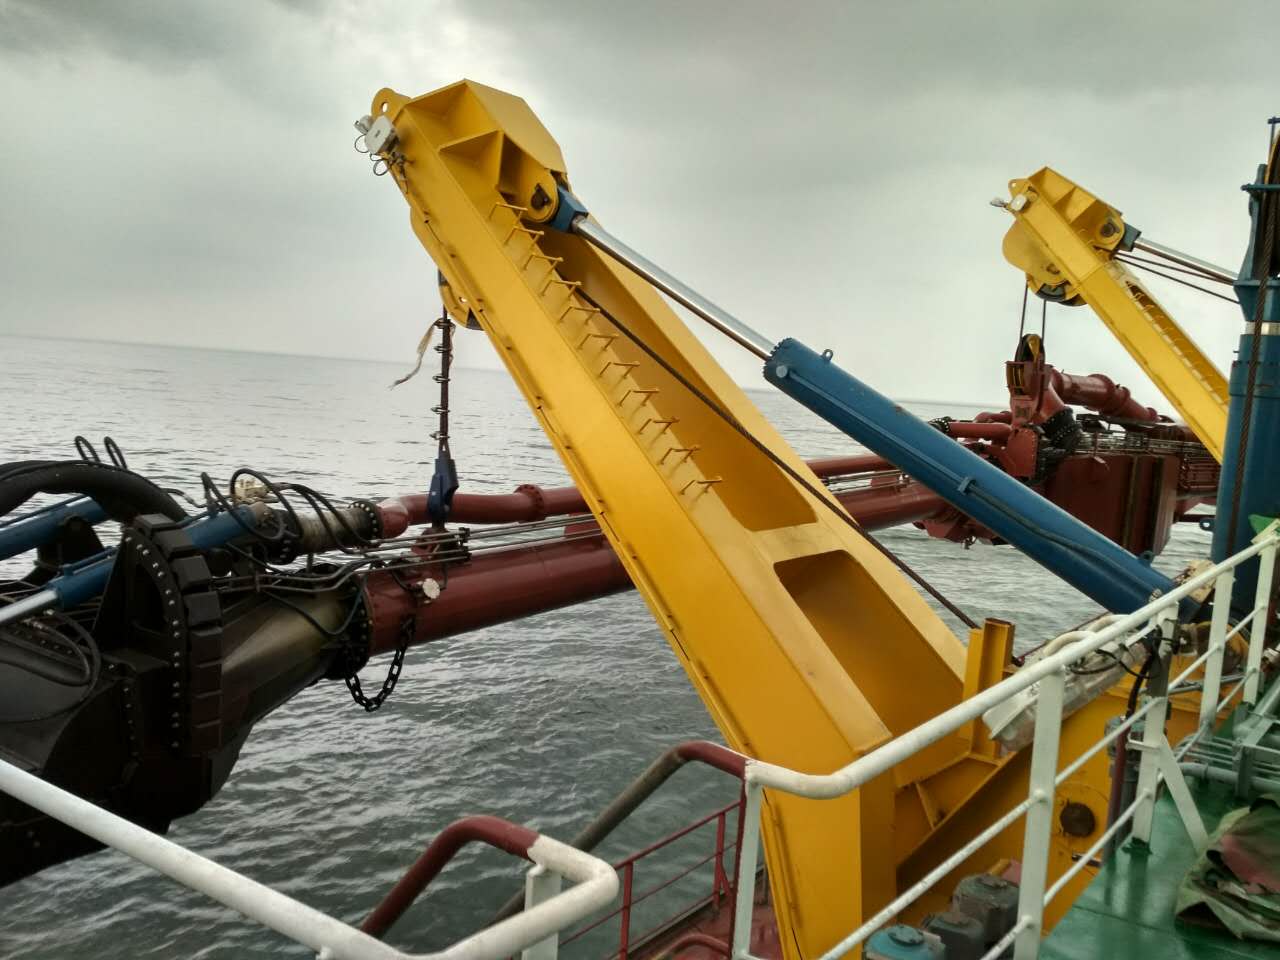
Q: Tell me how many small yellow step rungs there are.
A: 11